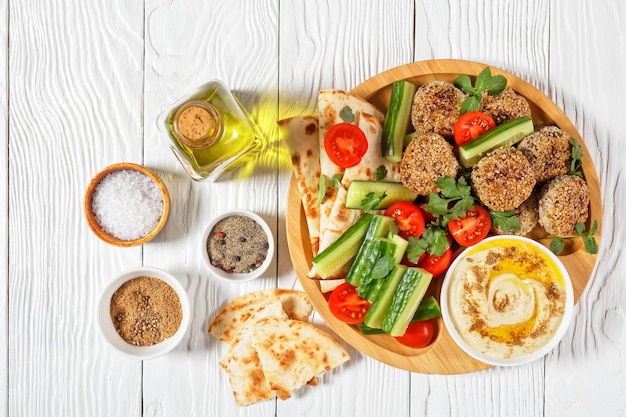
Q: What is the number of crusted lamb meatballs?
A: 7